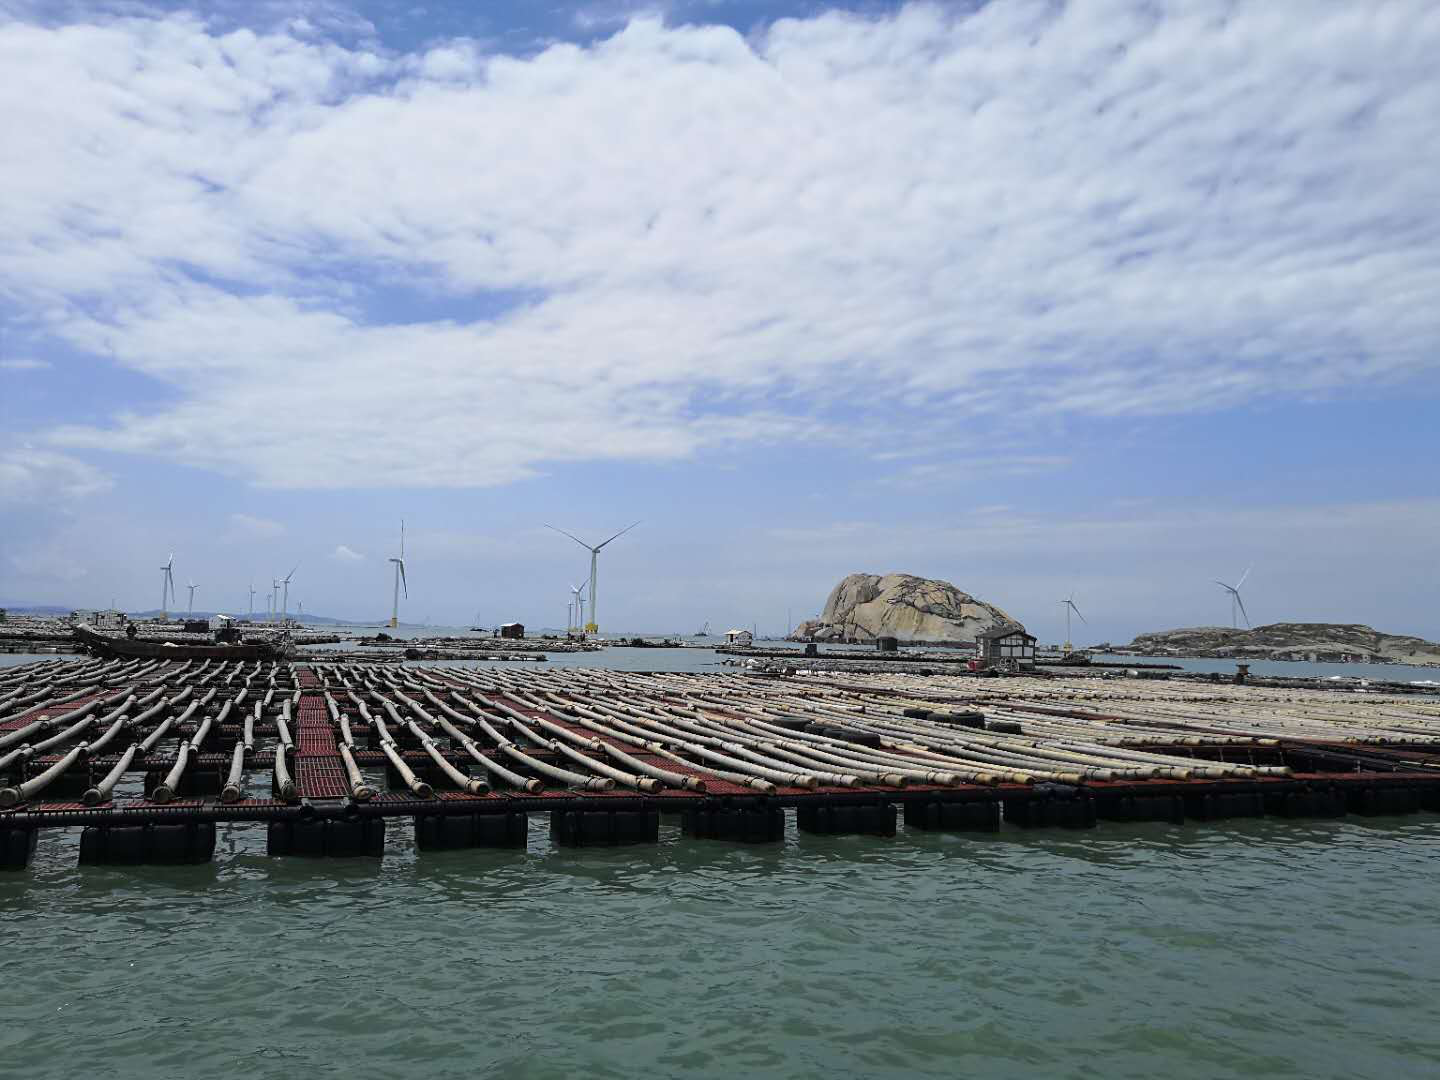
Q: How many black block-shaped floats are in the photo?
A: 14